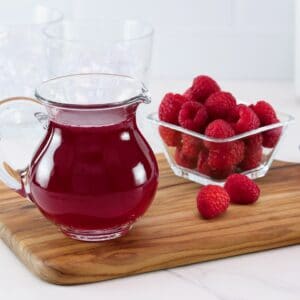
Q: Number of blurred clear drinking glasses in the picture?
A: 2